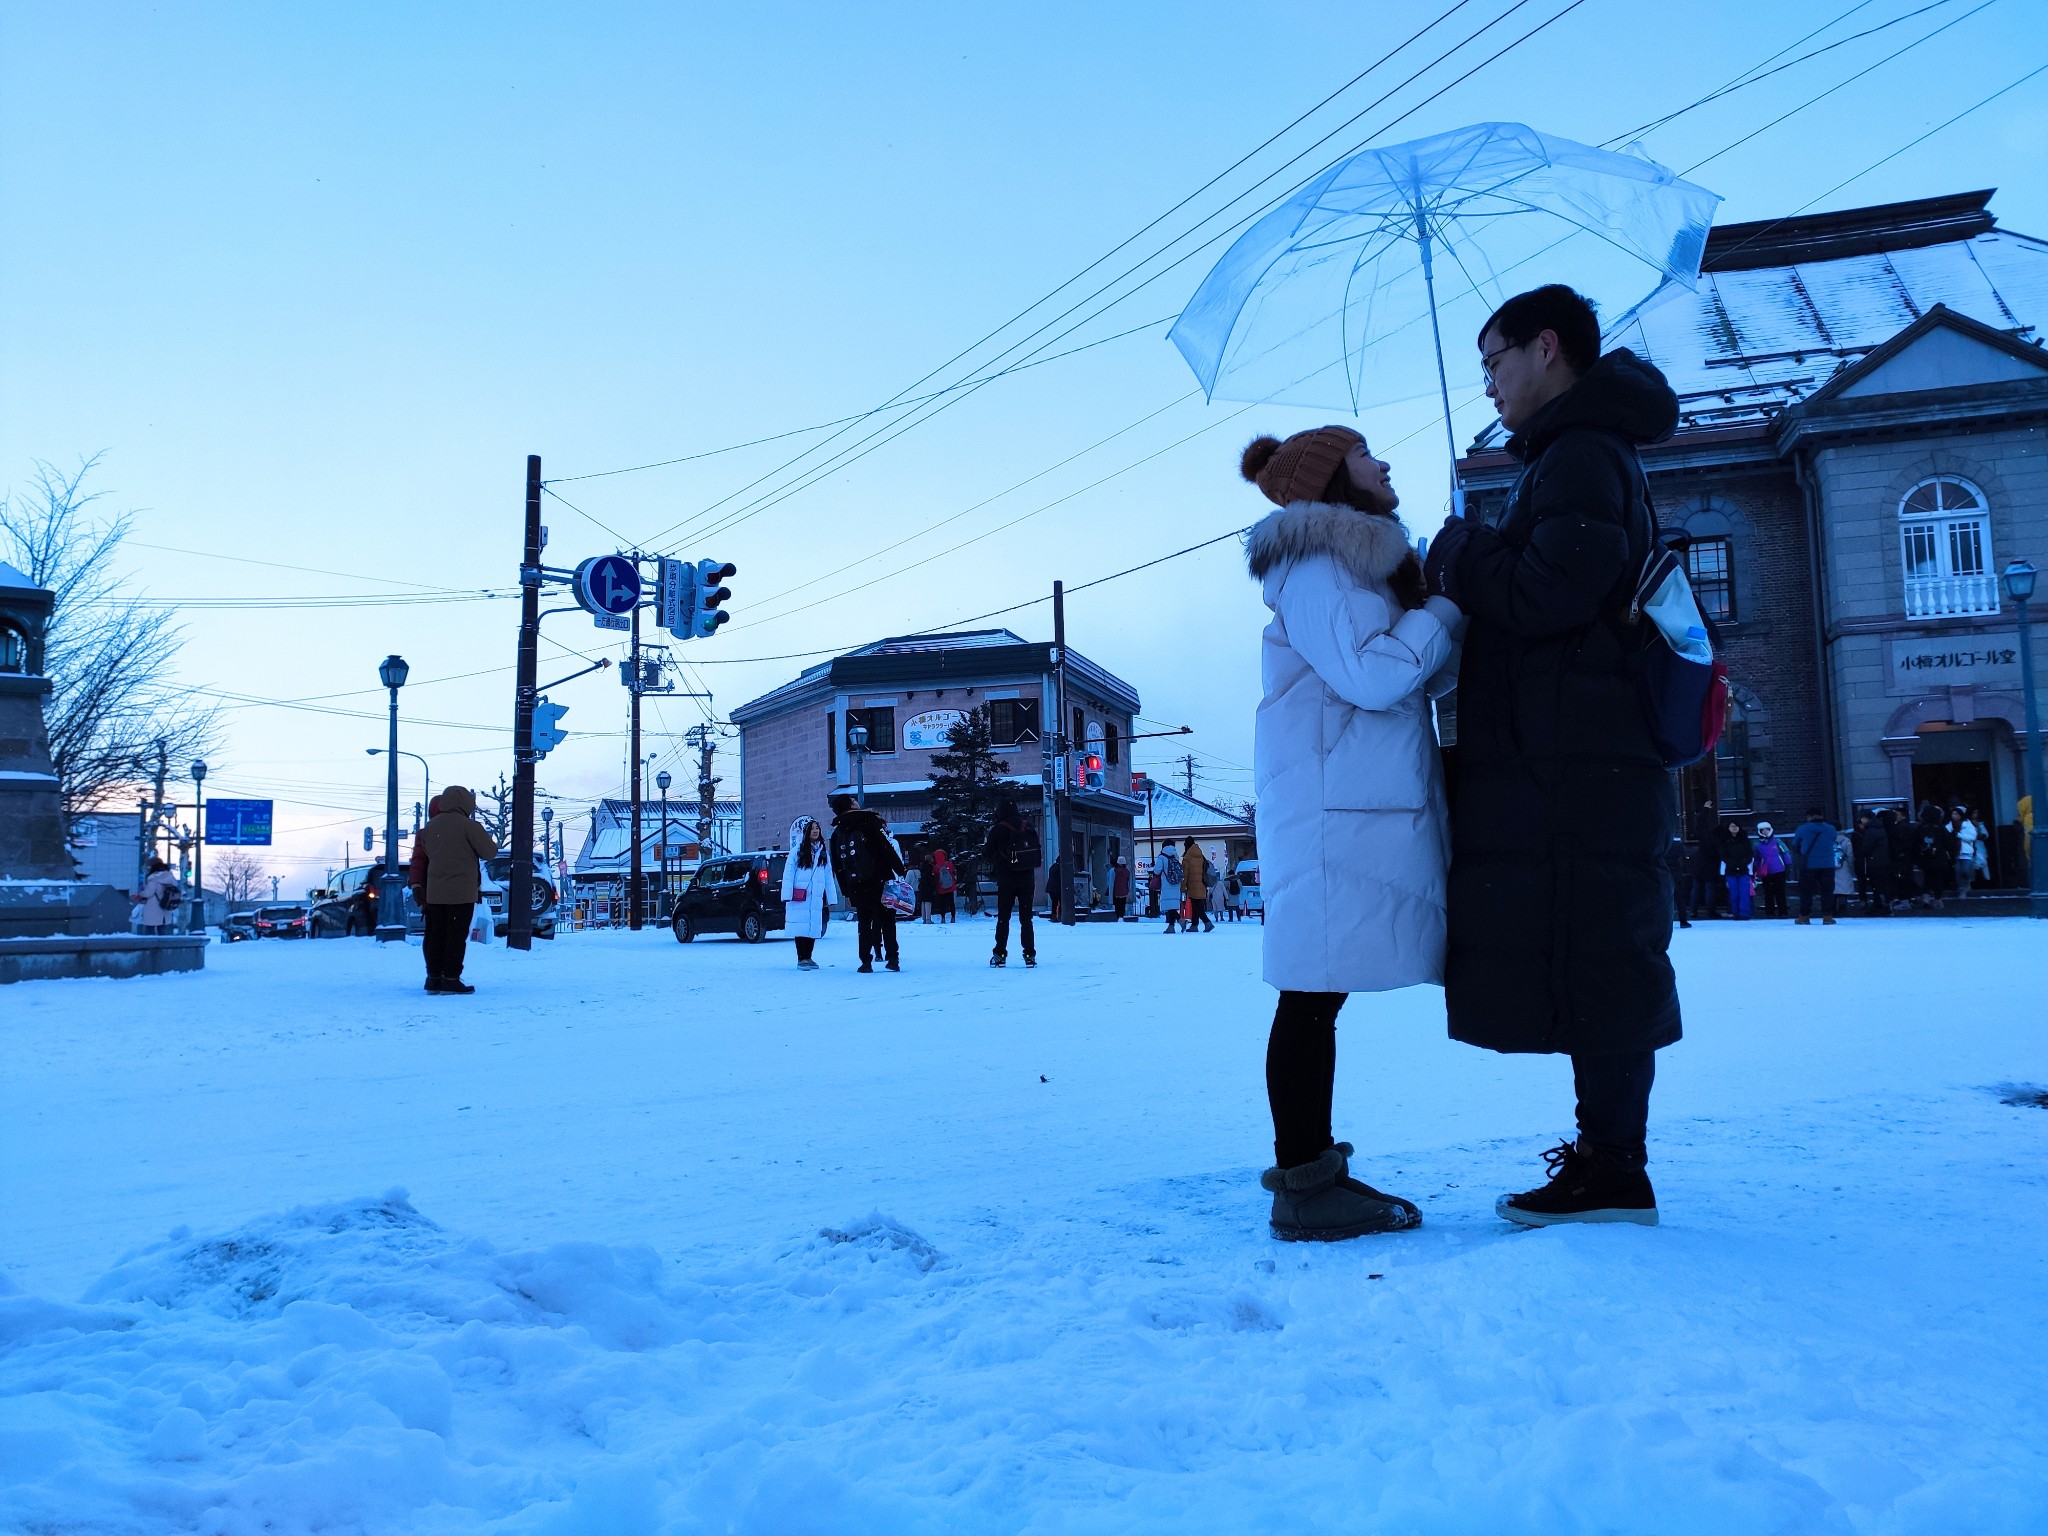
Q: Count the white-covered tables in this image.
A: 0